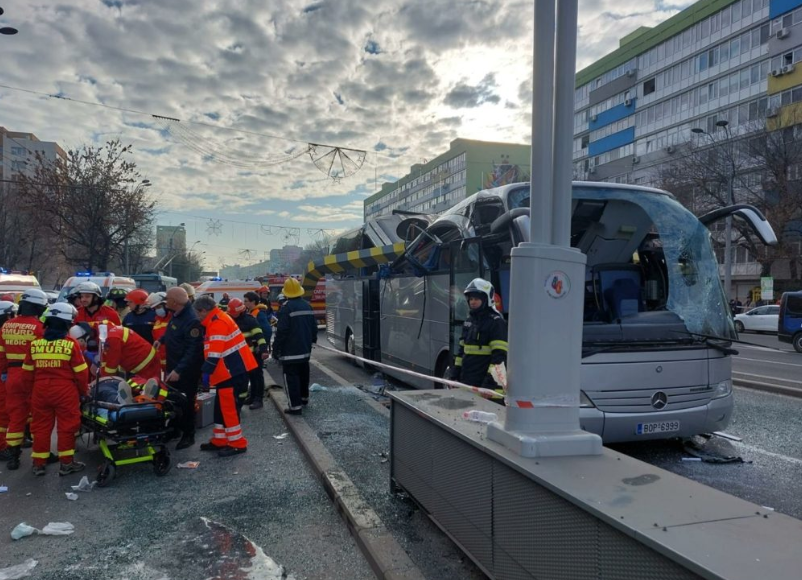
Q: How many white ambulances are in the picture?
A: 3